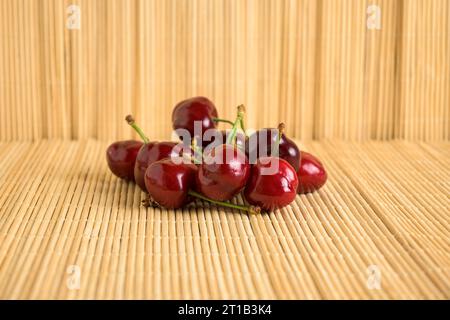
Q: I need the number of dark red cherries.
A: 9